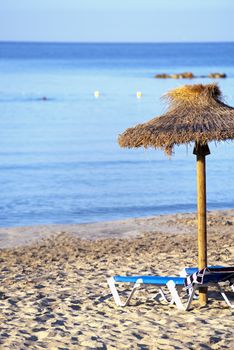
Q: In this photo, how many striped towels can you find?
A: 1